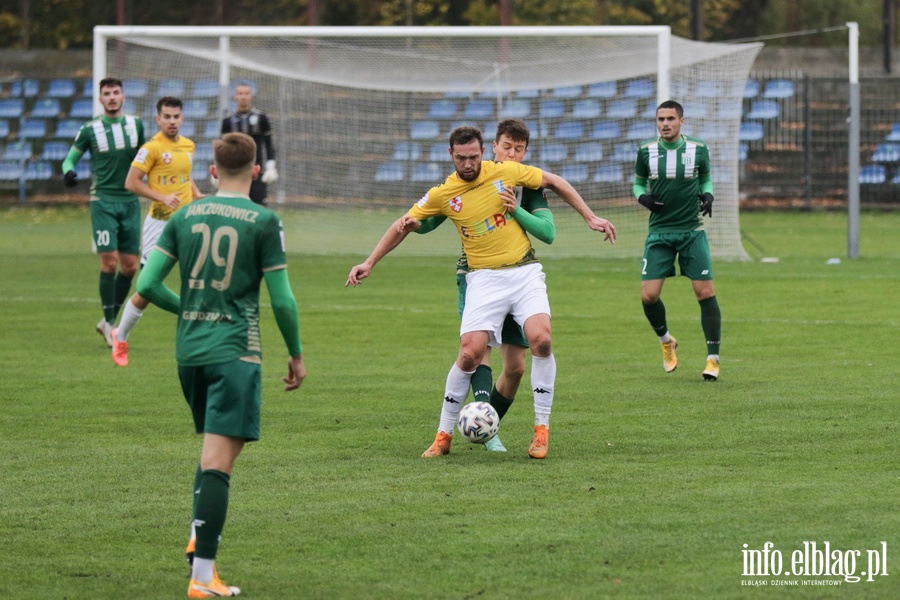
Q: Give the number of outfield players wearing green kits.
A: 4